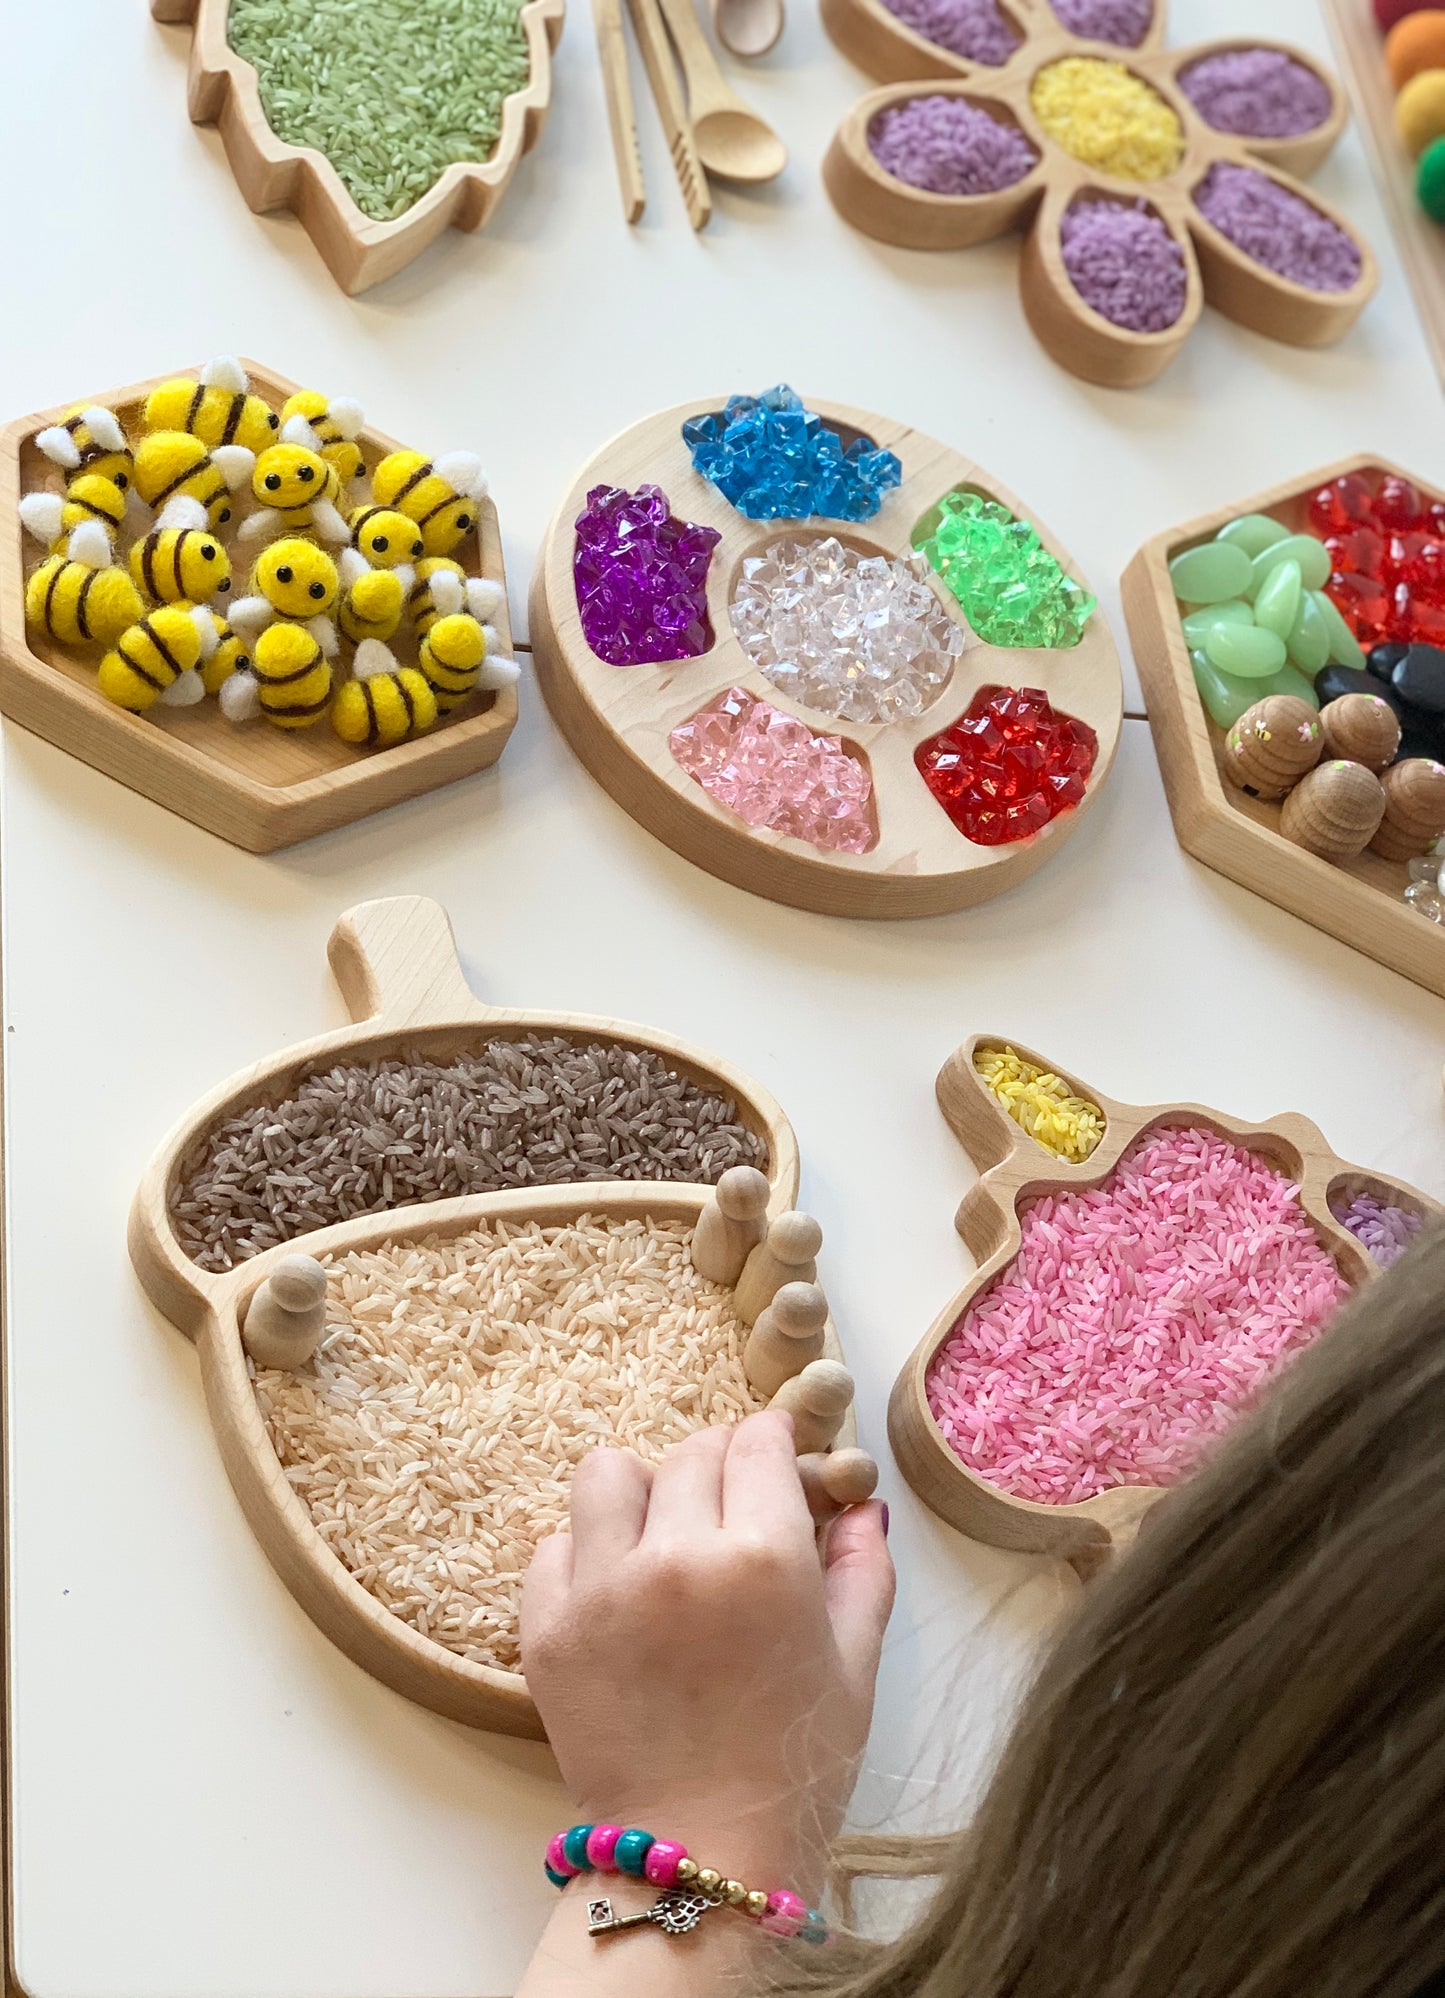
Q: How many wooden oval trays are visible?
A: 1